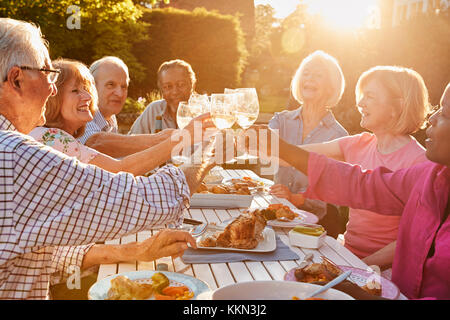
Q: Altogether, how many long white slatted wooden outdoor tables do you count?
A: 1